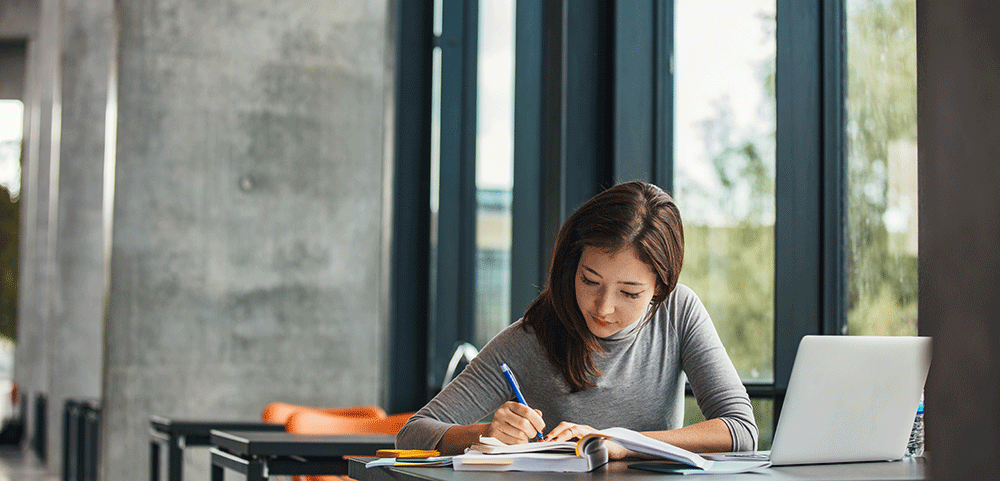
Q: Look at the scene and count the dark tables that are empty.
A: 2